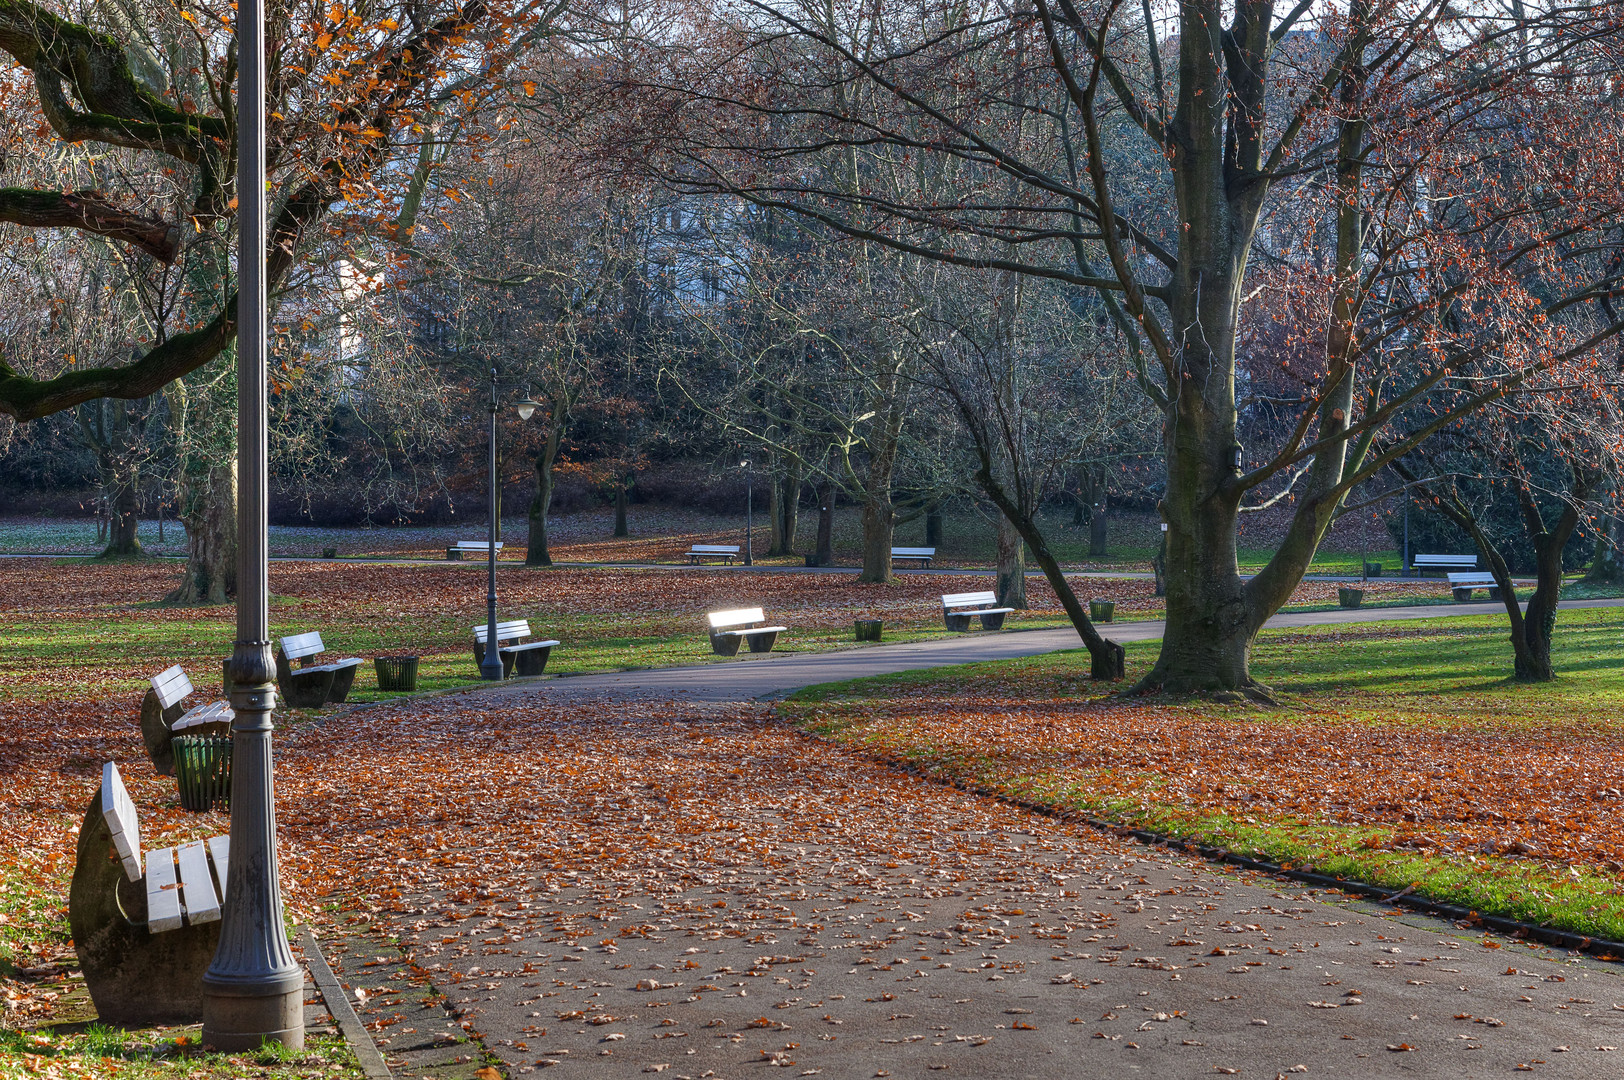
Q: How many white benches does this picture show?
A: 11